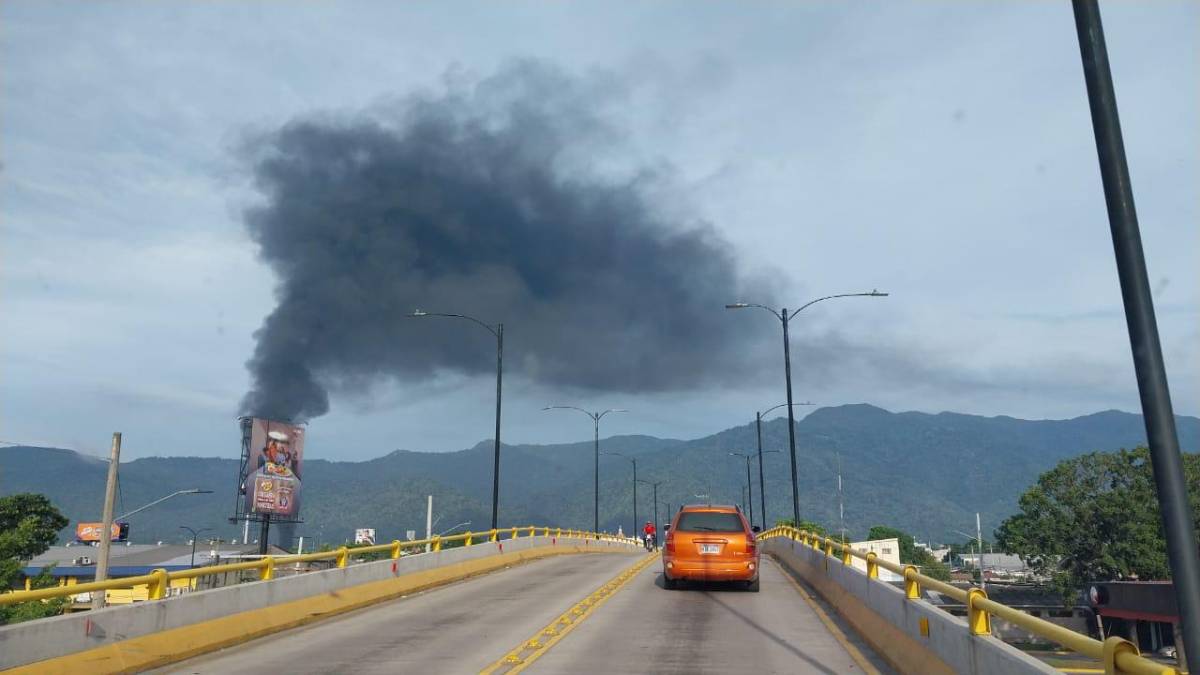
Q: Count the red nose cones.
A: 0